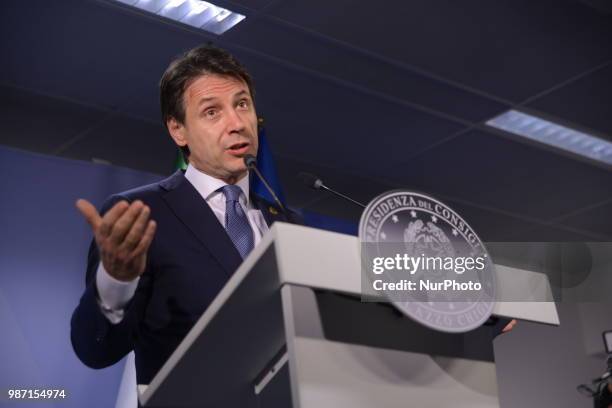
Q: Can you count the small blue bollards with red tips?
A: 0